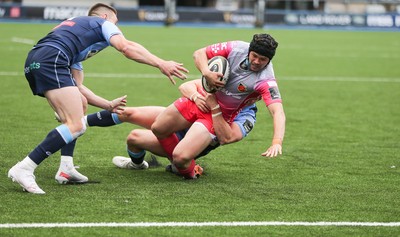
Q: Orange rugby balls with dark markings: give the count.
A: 0